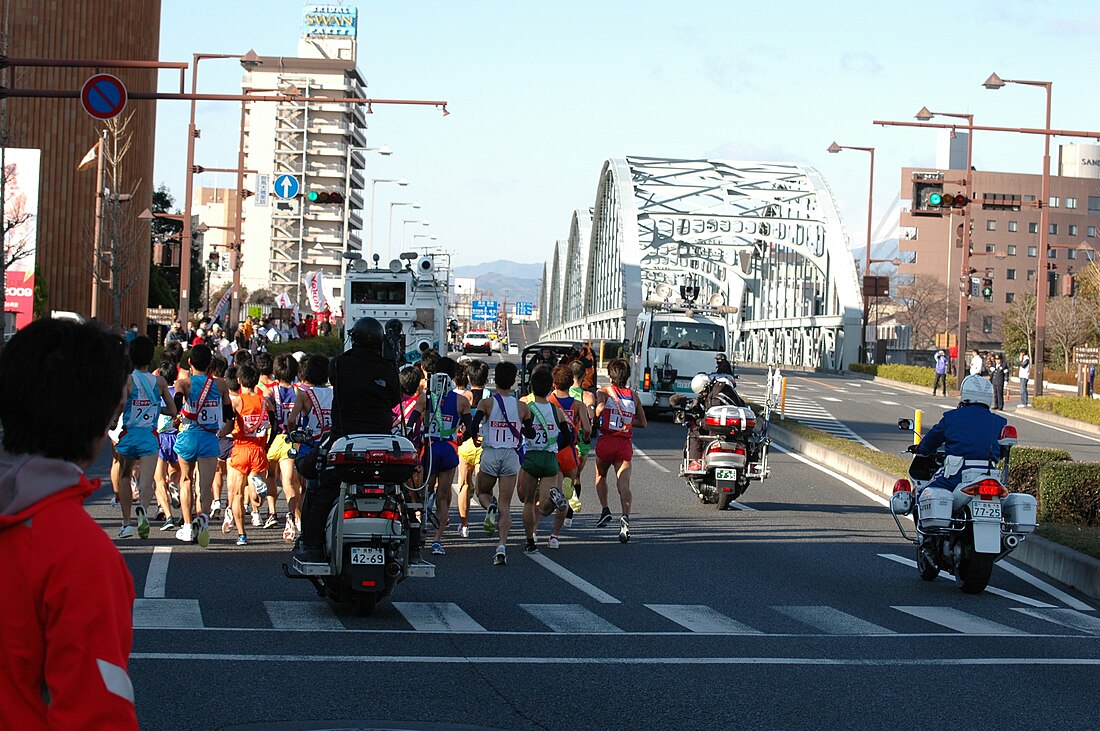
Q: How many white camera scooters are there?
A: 2